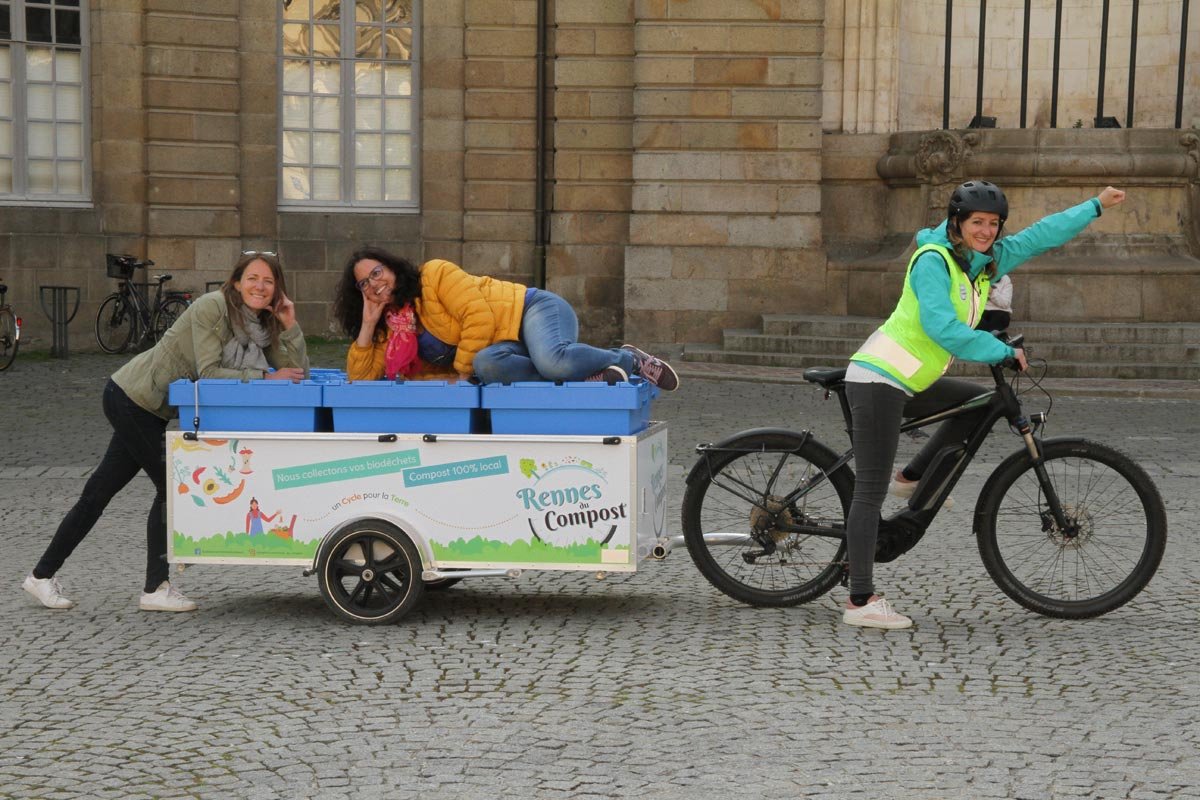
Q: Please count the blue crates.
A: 3